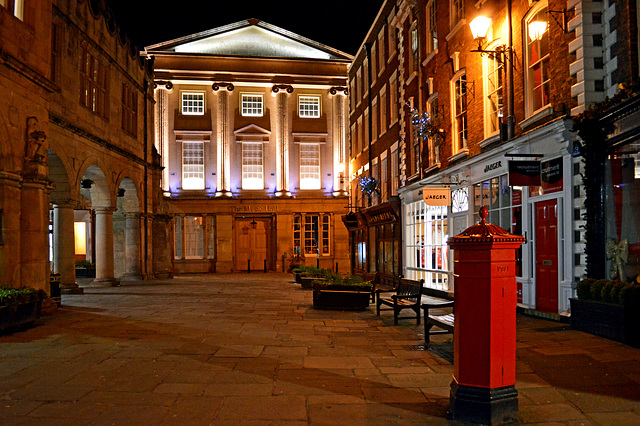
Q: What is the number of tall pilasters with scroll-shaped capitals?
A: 4